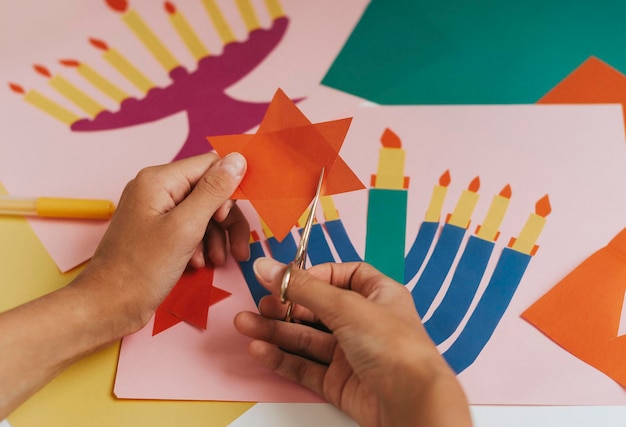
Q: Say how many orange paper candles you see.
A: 0